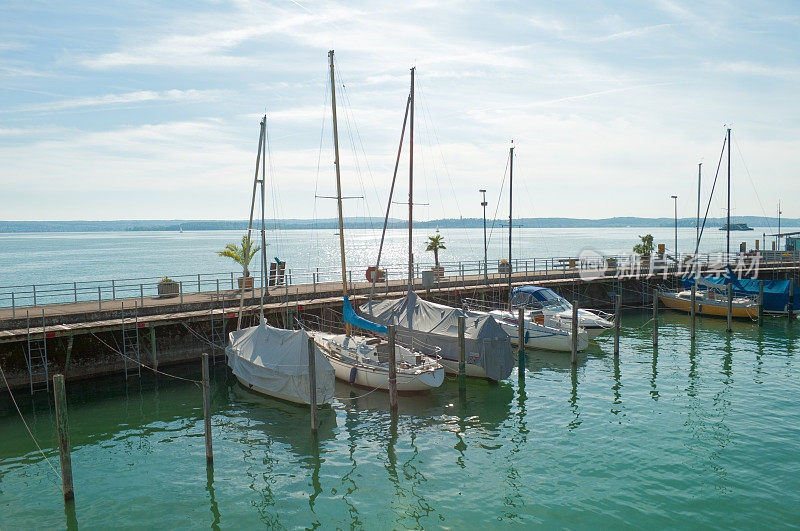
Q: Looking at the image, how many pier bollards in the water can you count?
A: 13